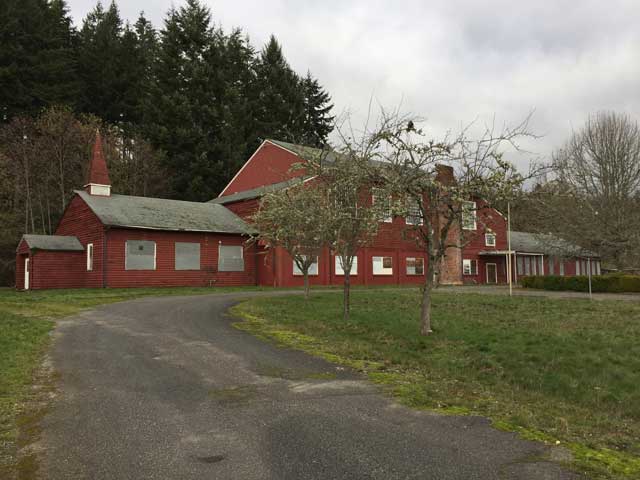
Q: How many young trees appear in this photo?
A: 3